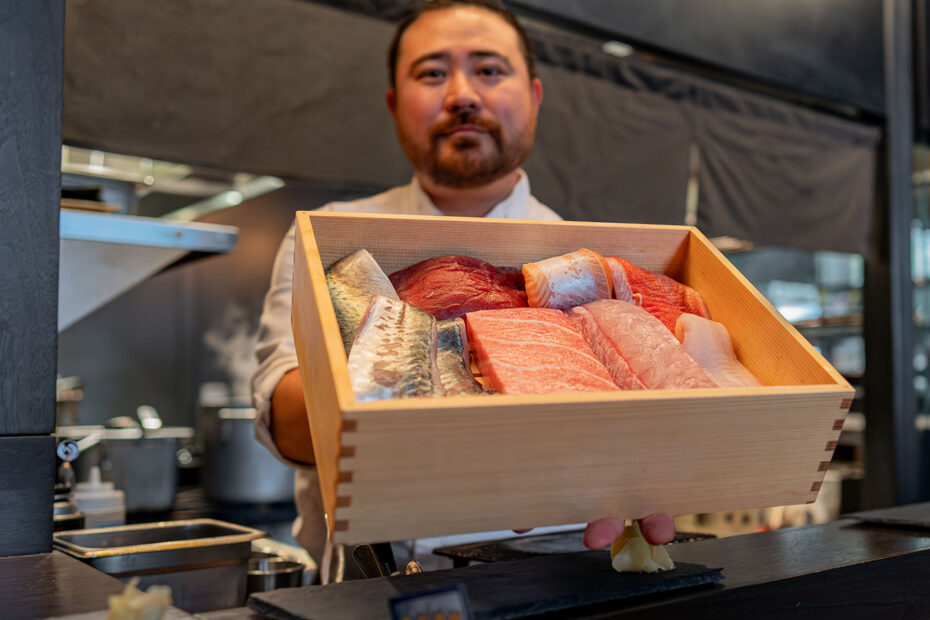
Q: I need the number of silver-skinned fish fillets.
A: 3